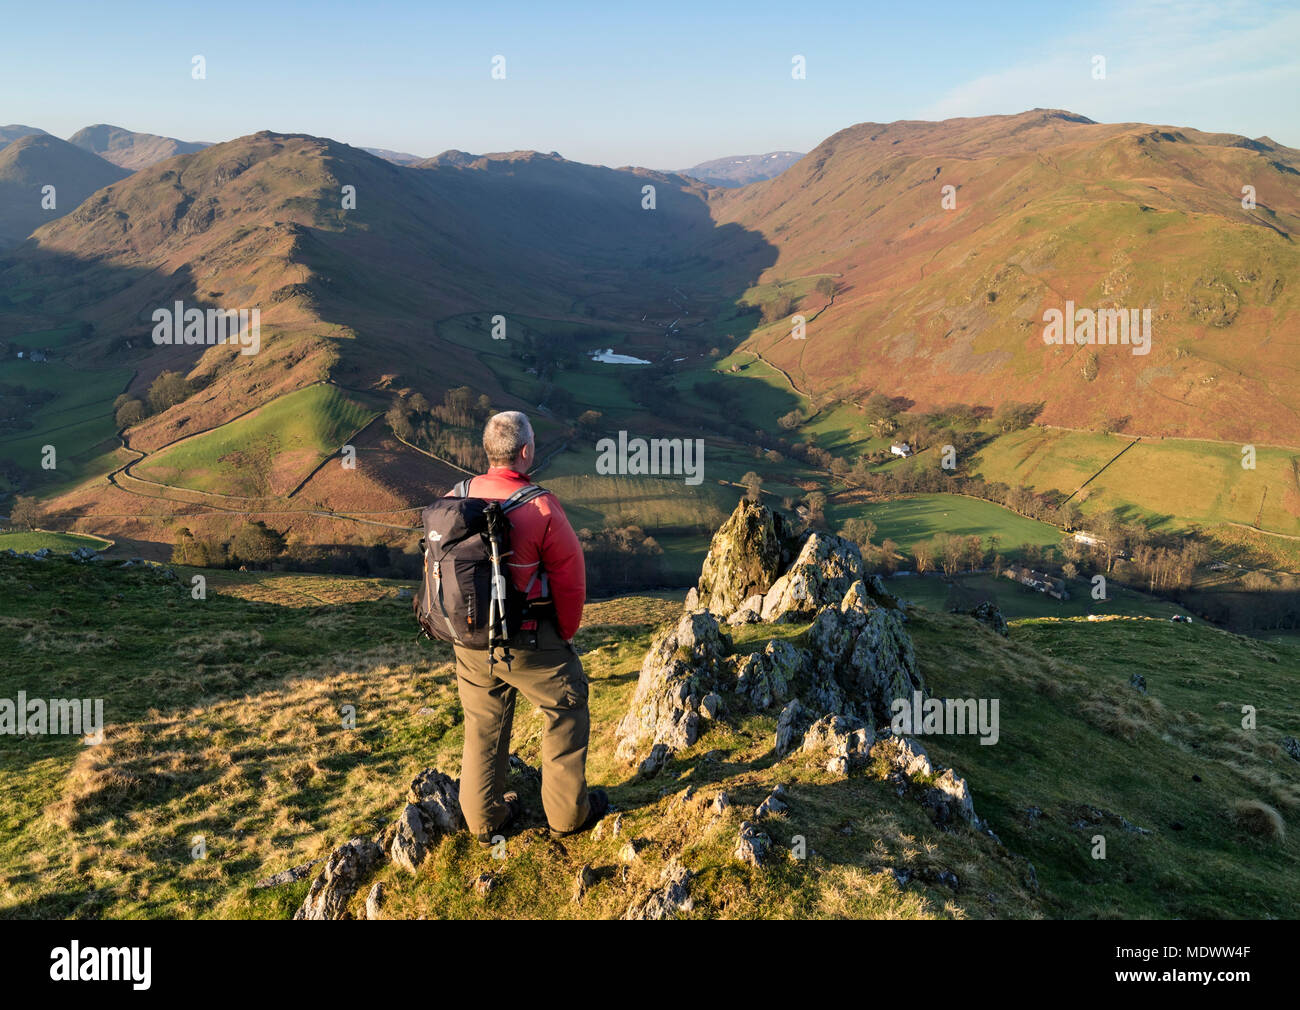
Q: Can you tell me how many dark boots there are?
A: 2